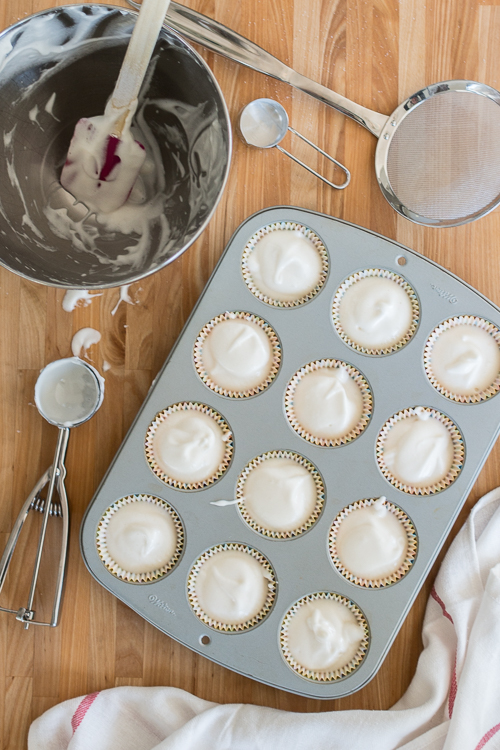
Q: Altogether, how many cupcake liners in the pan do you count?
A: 12